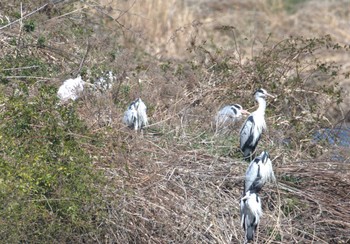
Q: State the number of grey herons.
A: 5